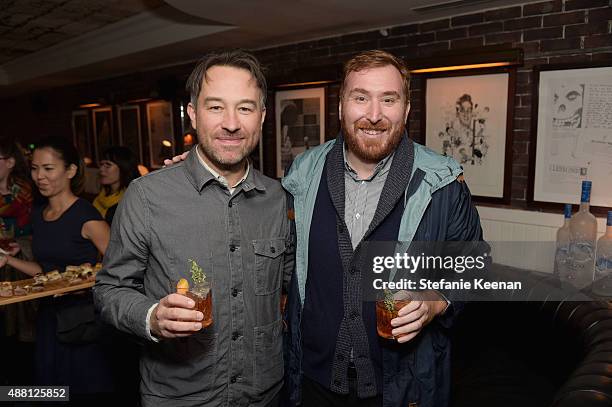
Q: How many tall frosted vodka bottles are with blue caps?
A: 3